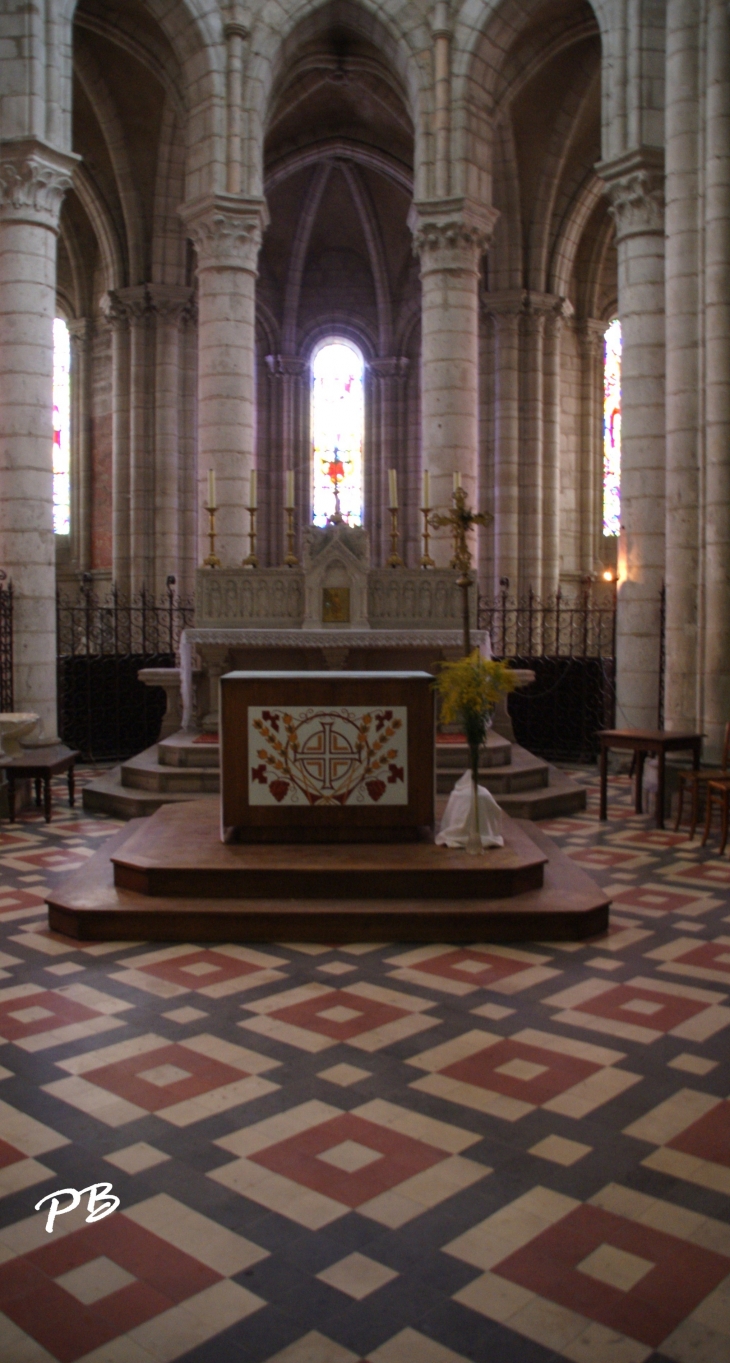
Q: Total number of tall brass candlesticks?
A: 6